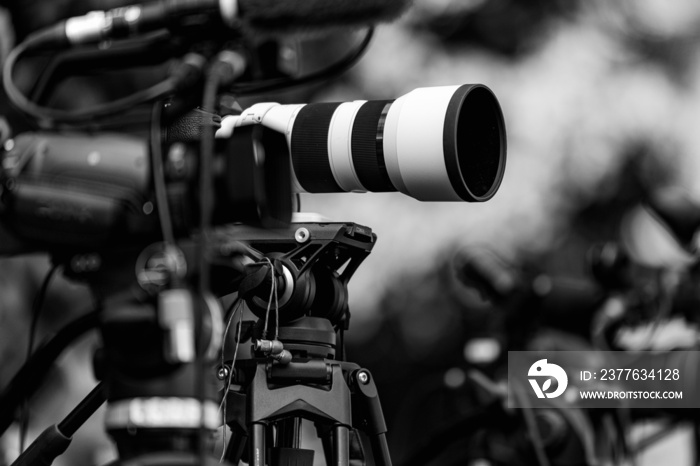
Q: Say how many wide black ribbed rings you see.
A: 2